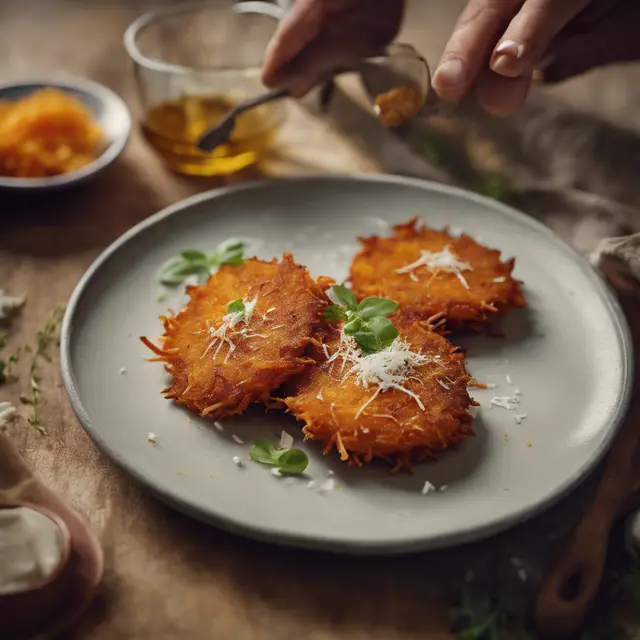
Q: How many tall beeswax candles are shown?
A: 0